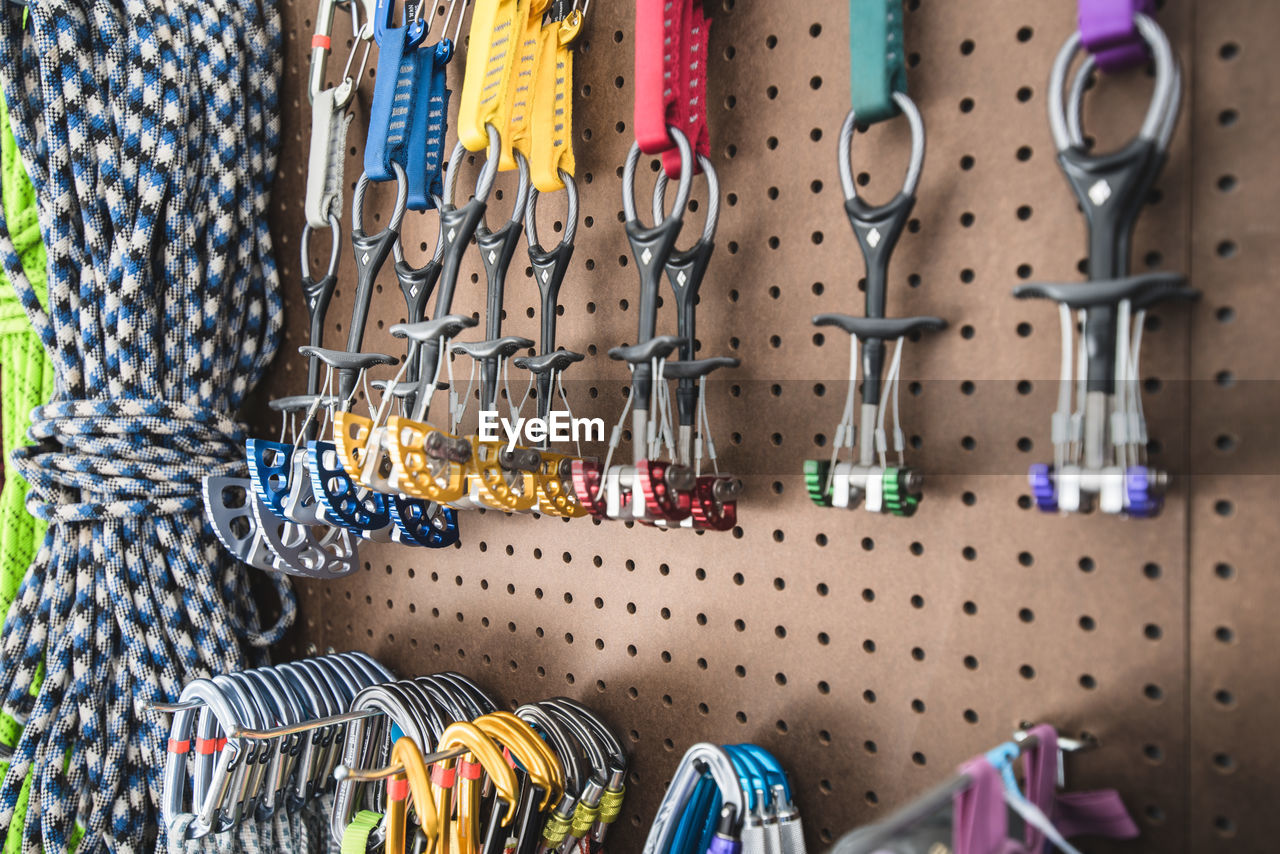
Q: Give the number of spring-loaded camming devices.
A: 11